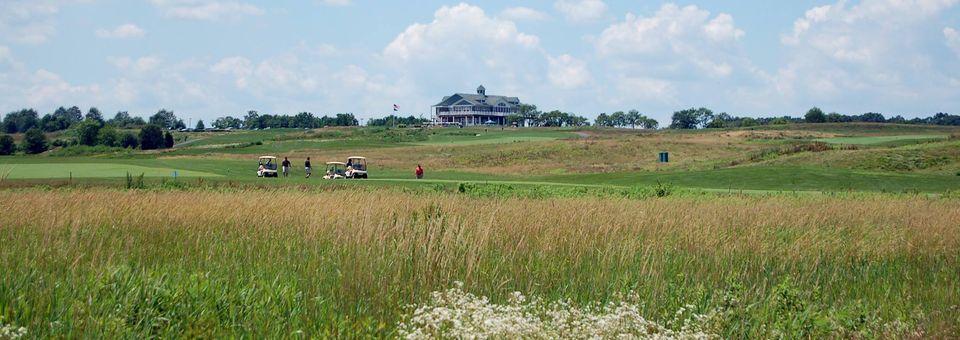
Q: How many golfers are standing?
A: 3